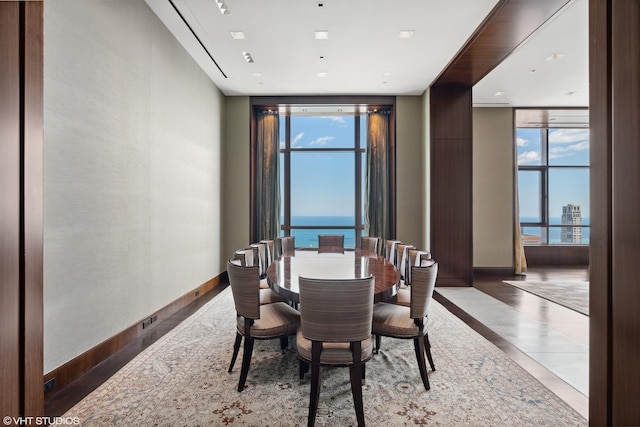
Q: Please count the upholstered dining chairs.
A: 12